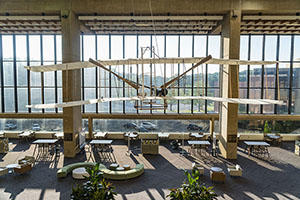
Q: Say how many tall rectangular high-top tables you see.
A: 4